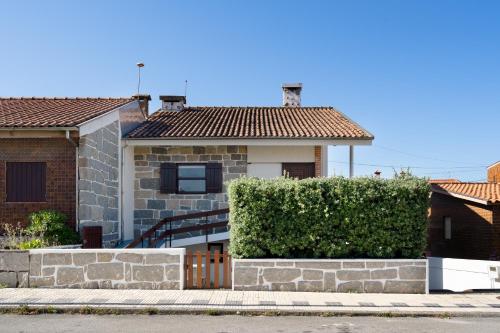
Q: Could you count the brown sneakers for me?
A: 0